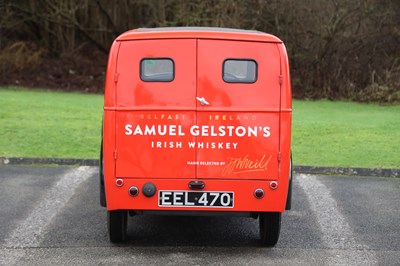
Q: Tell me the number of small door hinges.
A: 4